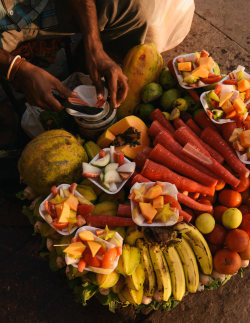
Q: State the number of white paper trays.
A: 9